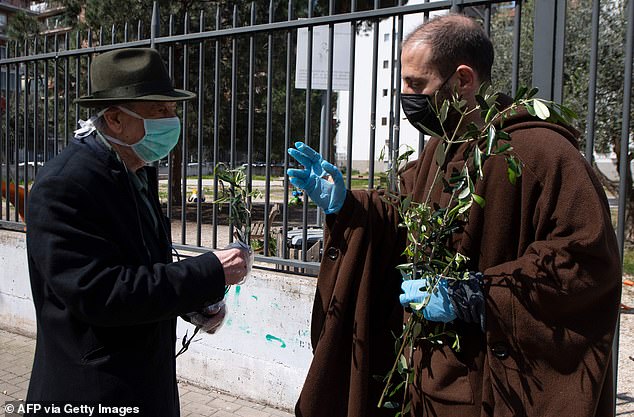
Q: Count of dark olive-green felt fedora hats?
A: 1